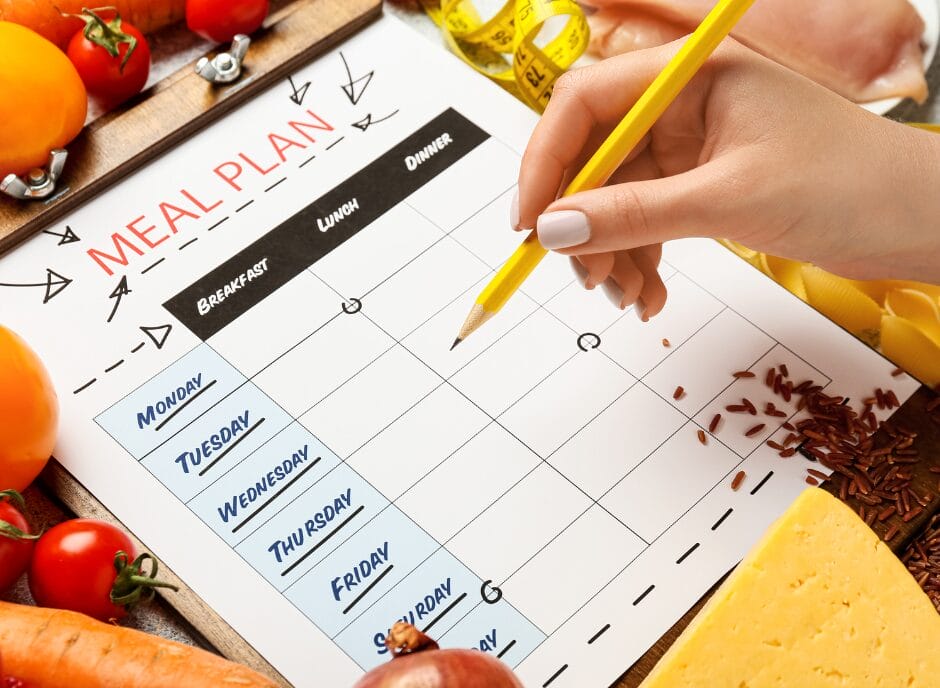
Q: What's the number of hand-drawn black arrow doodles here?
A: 7